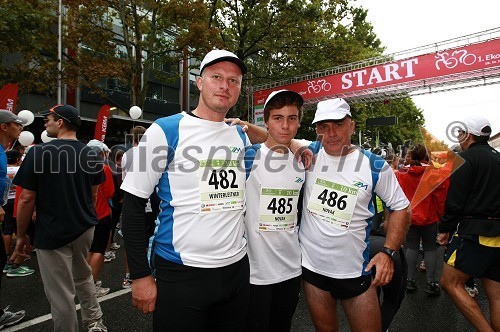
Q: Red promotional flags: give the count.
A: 2